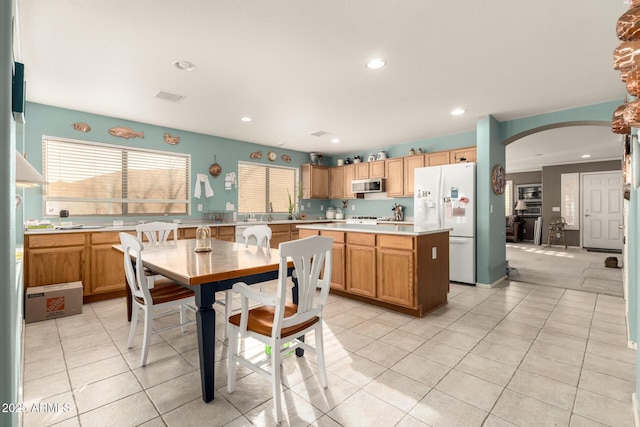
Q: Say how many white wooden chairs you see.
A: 4